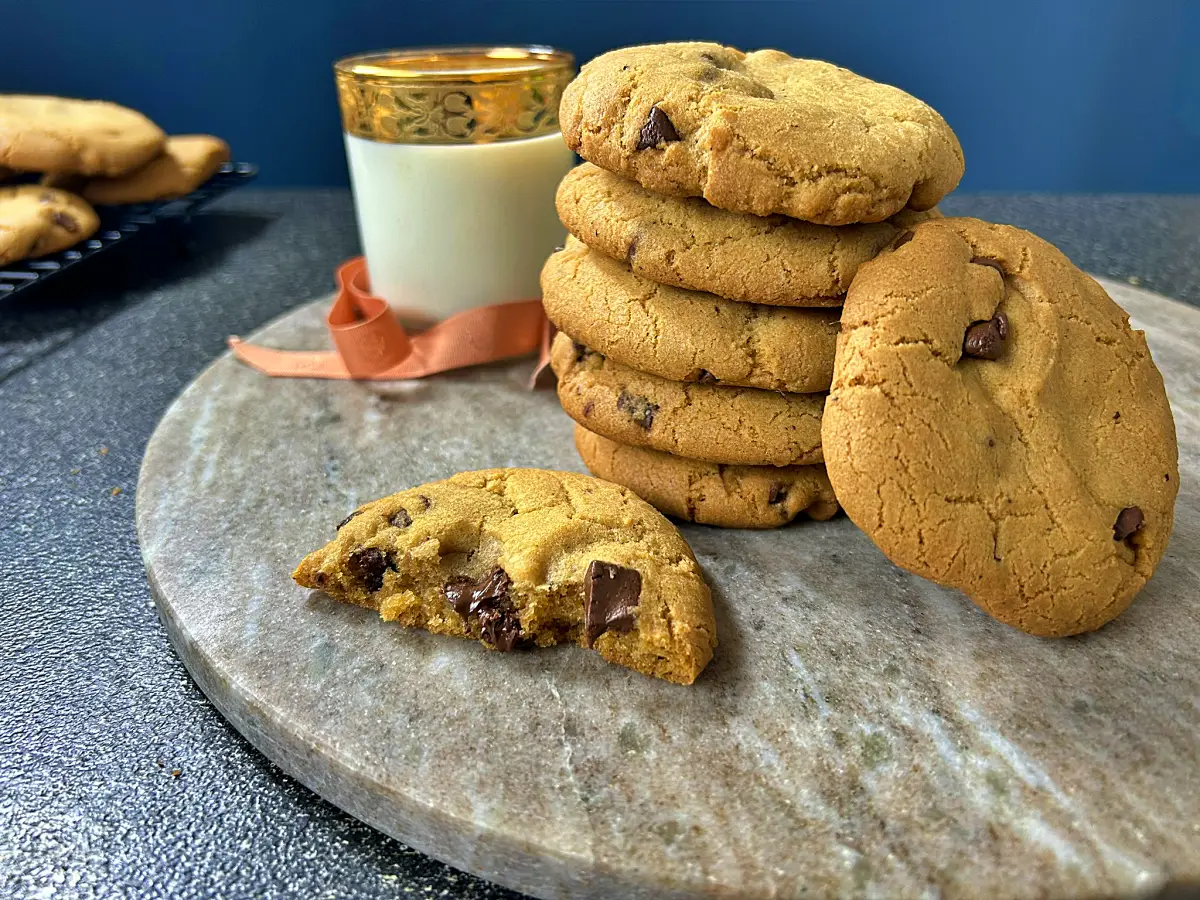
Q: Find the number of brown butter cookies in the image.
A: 10